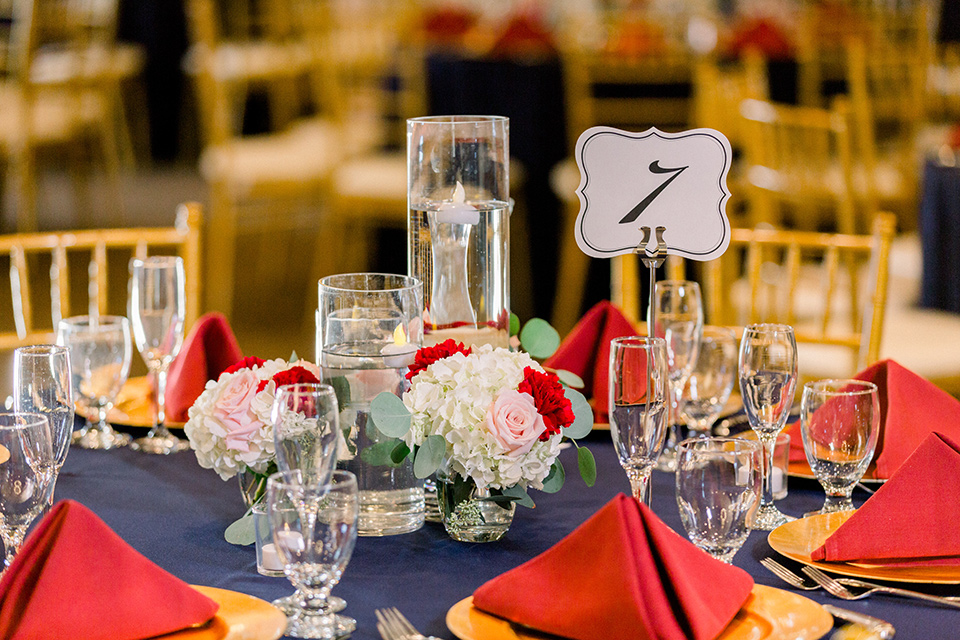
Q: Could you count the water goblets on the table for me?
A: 6